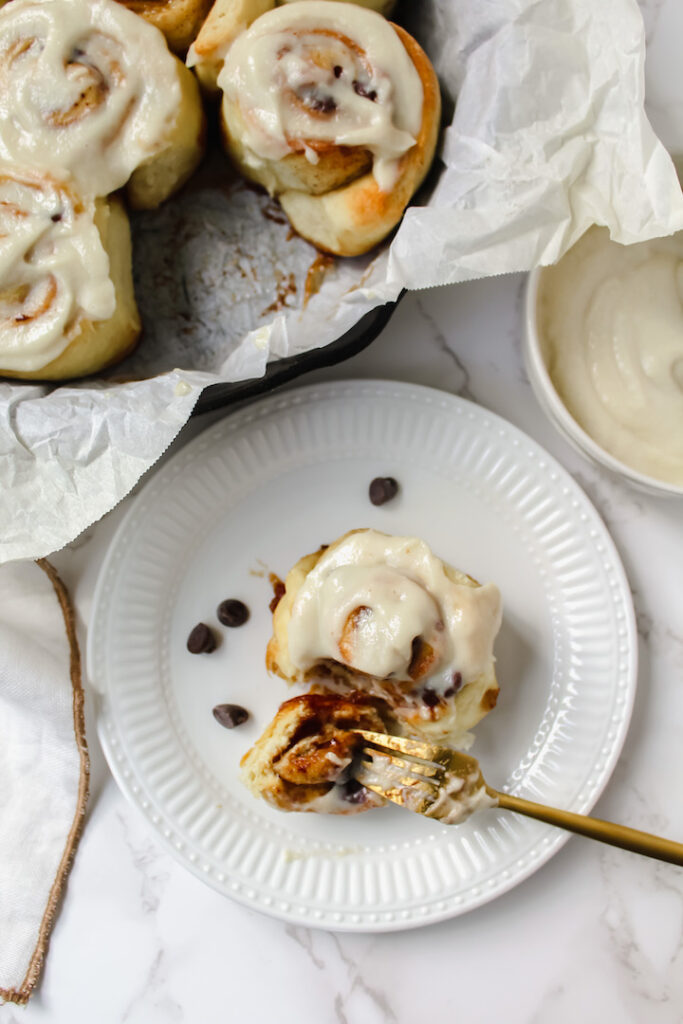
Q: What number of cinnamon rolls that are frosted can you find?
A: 4